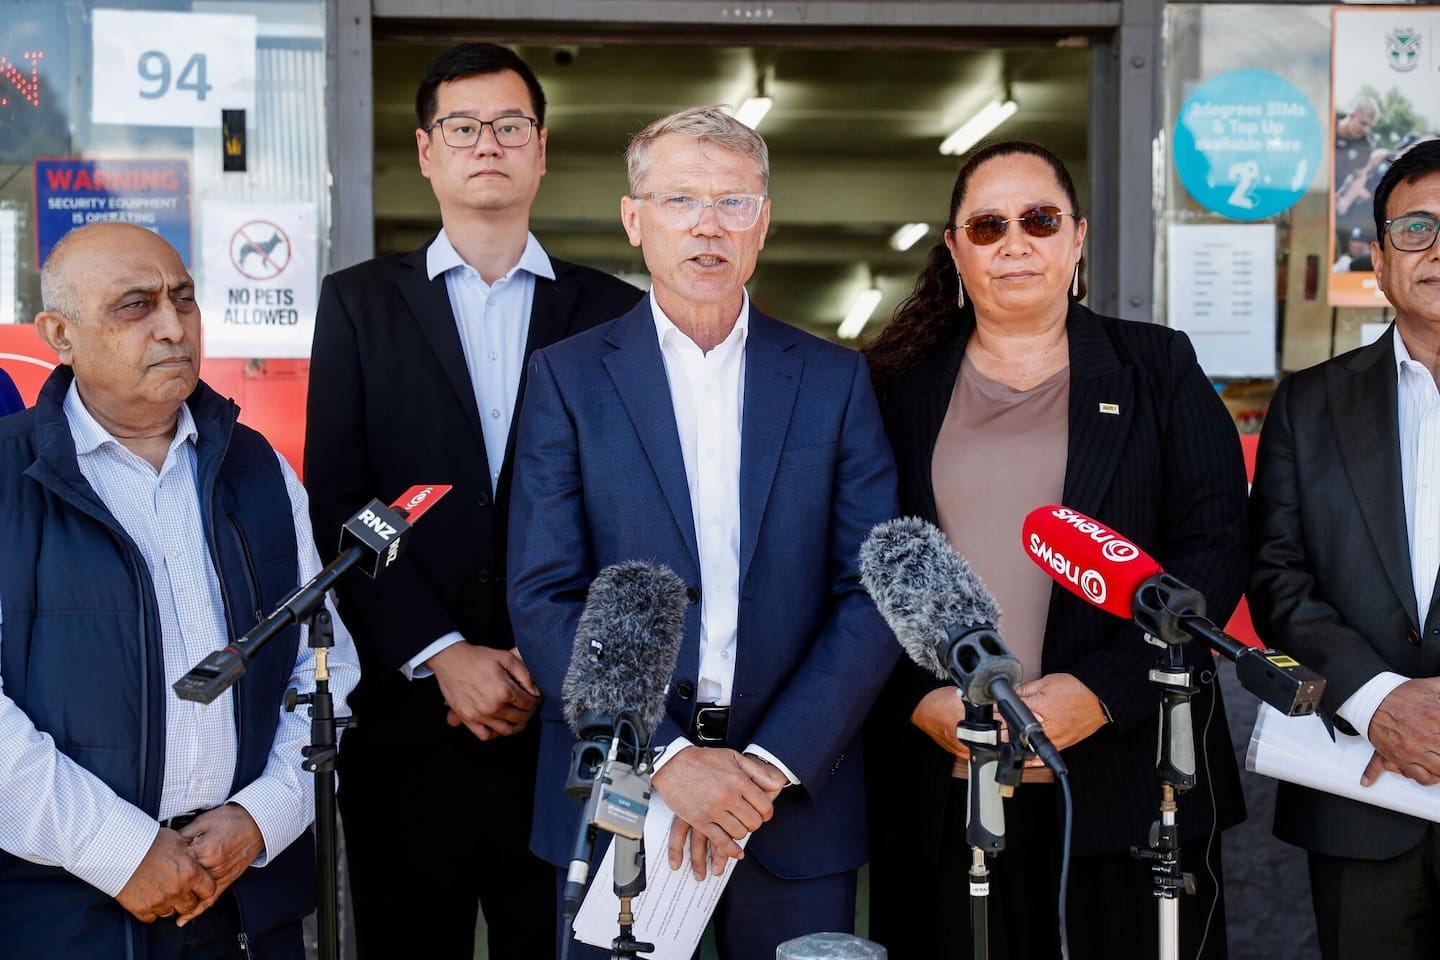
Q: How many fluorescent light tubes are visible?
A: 4